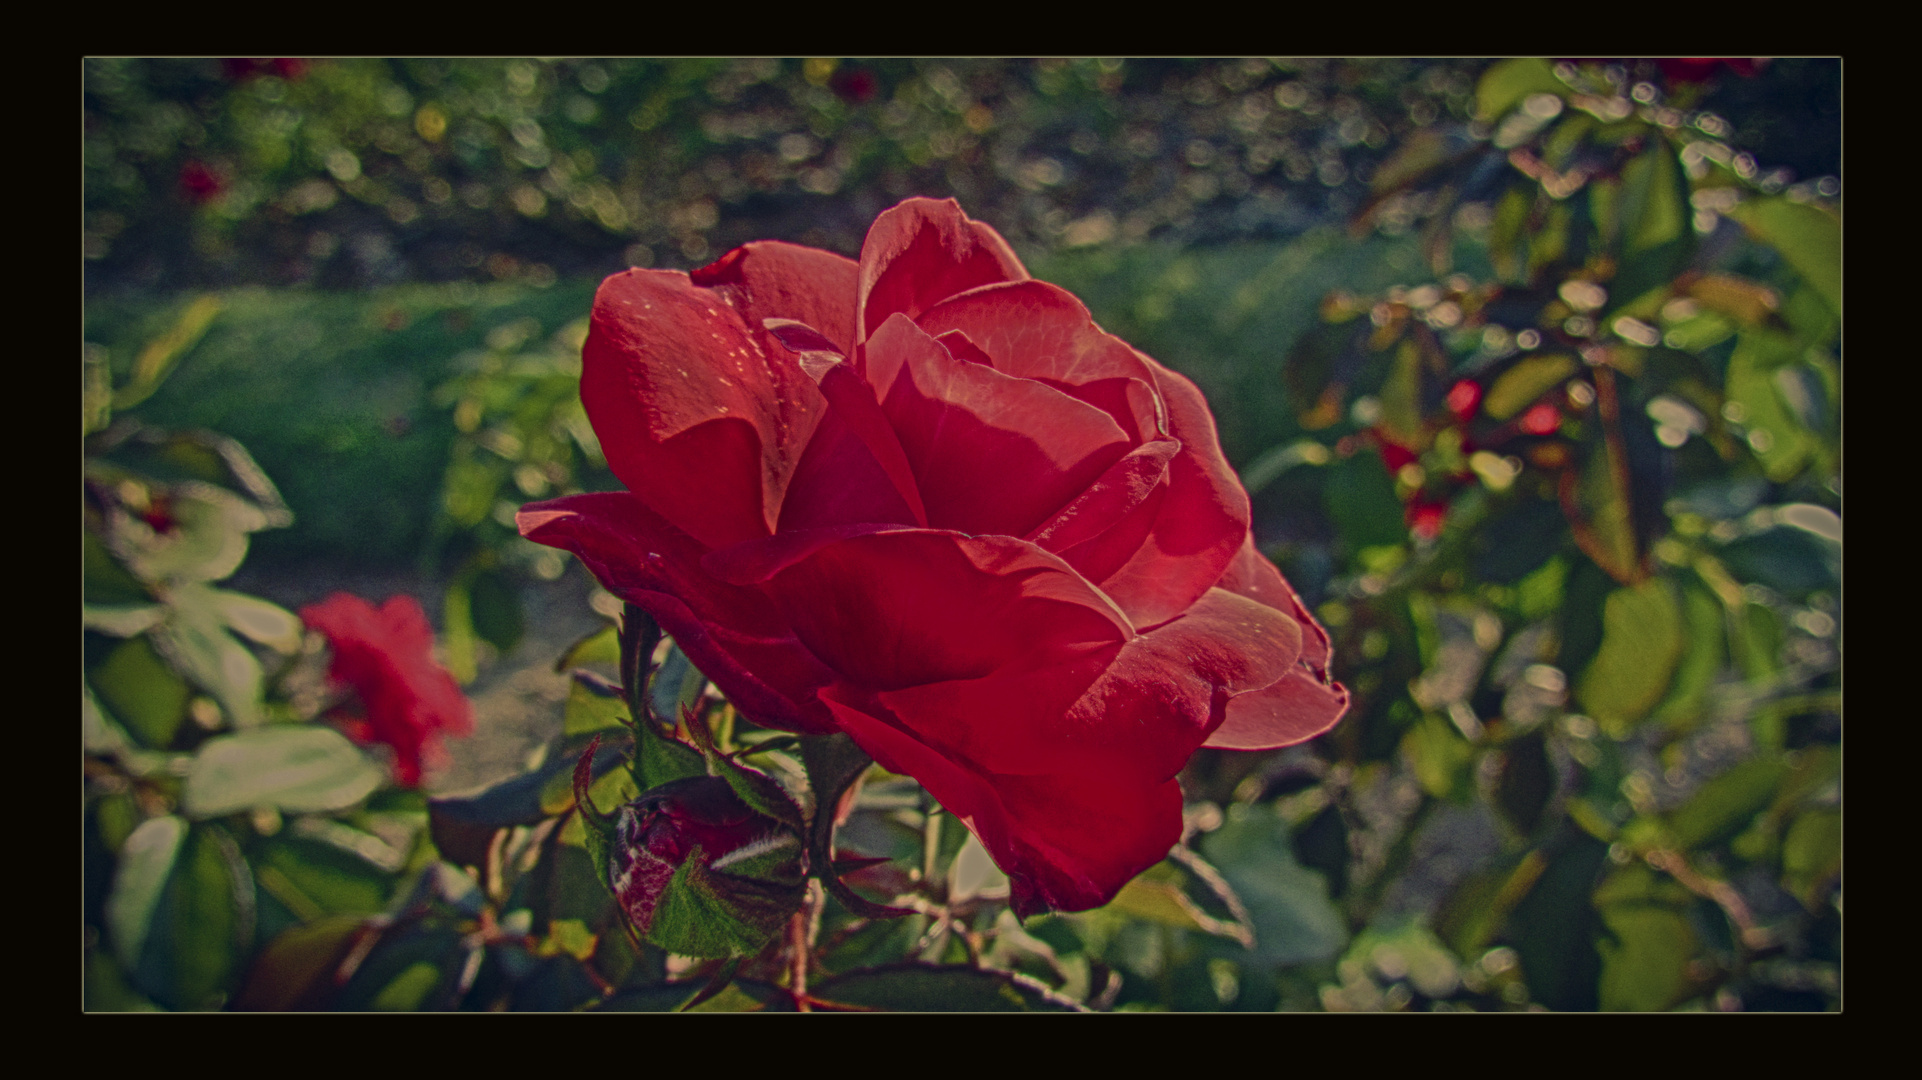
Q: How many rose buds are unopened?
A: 1